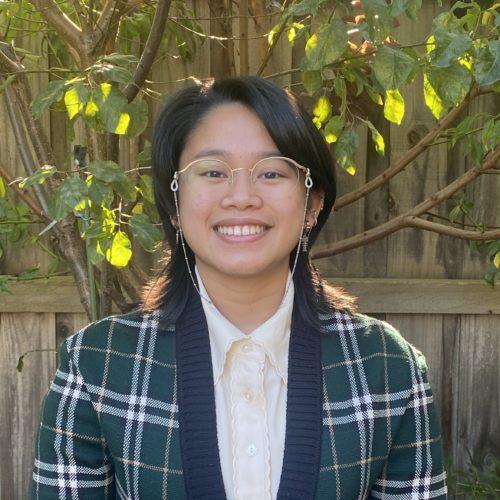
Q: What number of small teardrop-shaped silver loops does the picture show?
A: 2